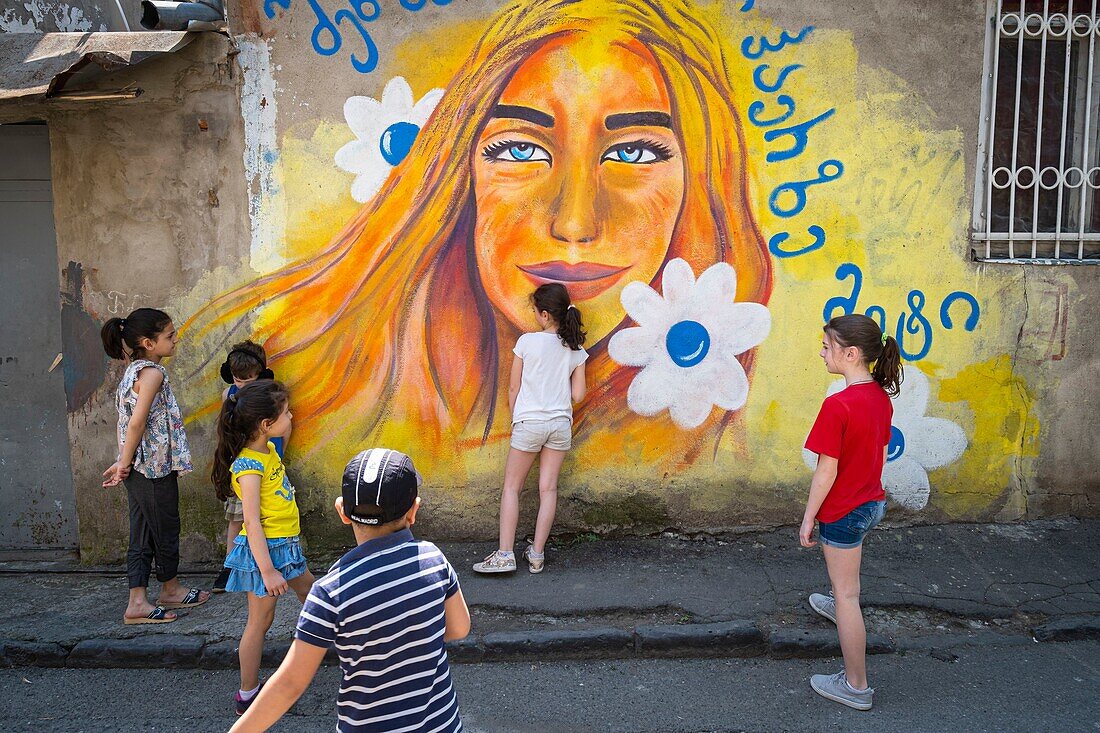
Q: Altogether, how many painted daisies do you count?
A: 3